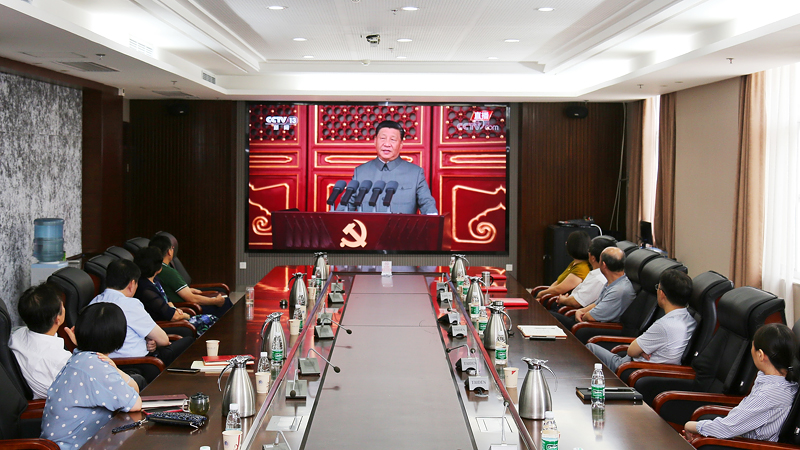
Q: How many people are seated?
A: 10